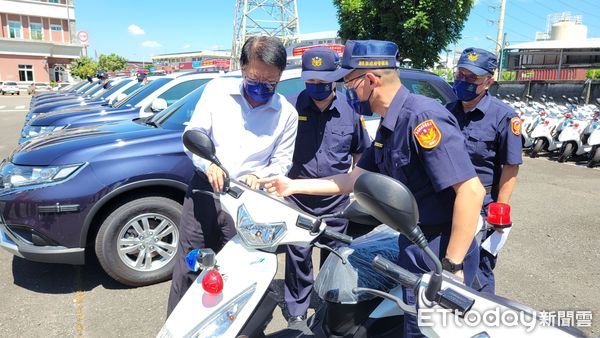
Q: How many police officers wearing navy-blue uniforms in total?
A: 3